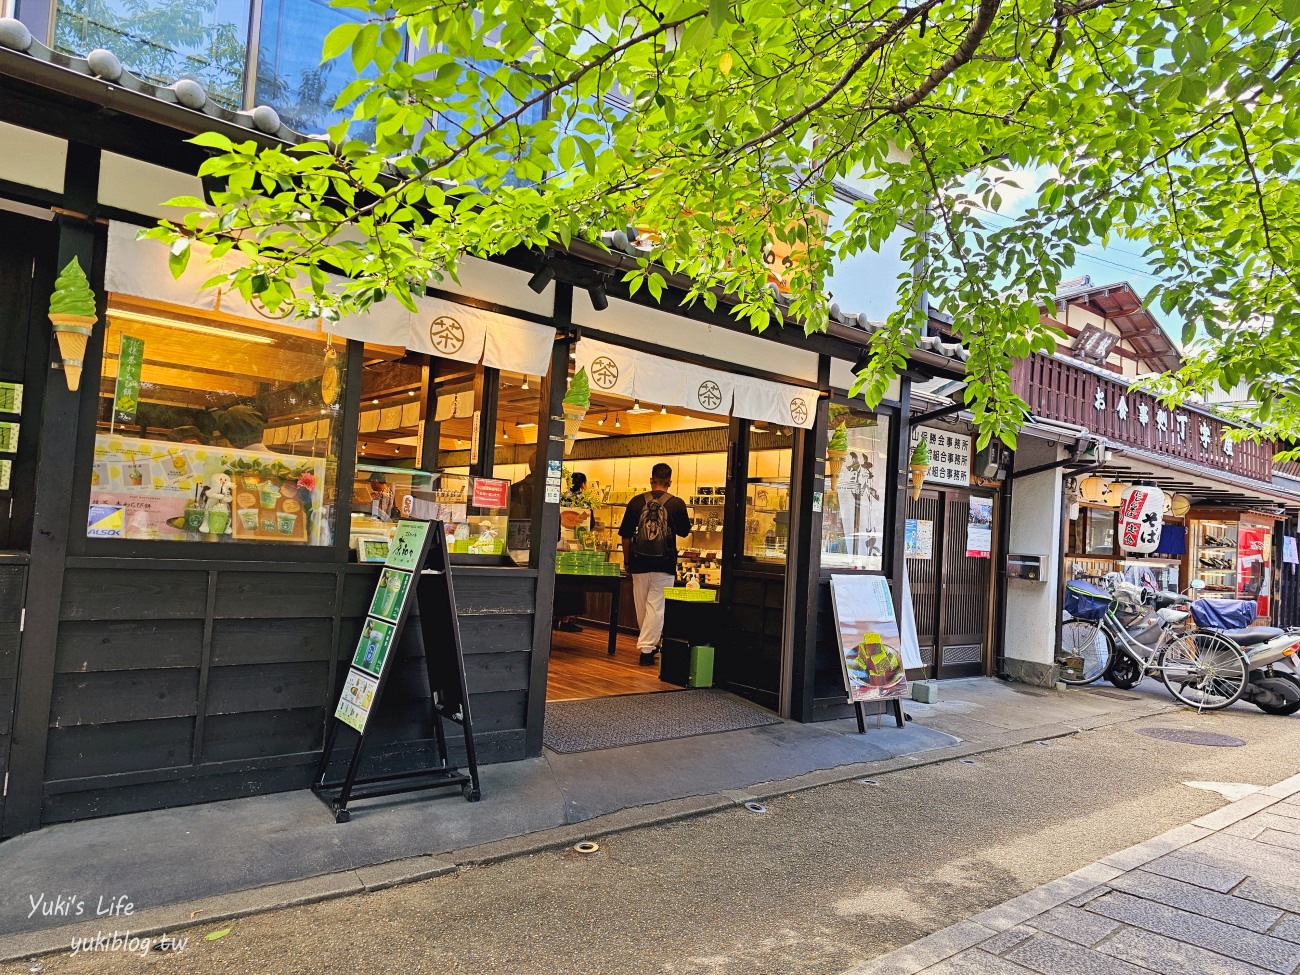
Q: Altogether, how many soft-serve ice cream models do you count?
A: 4